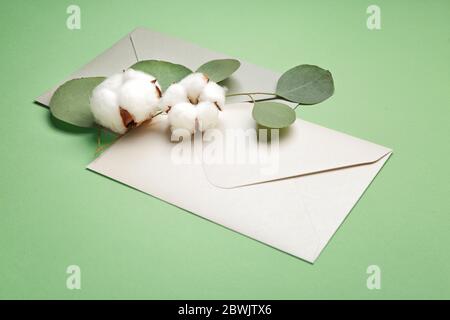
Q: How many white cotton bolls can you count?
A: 2